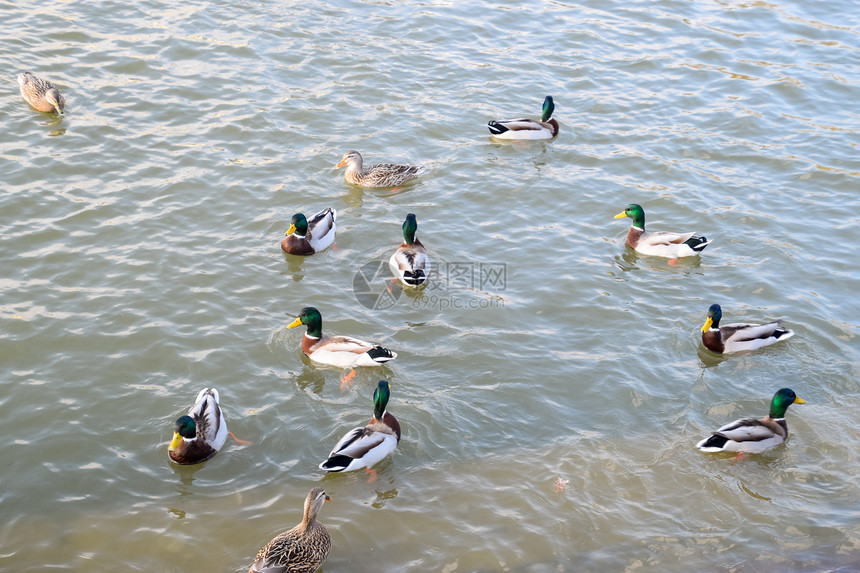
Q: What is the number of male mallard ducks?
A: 9